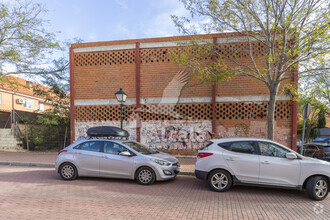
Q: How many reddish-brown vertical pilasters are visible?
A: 4